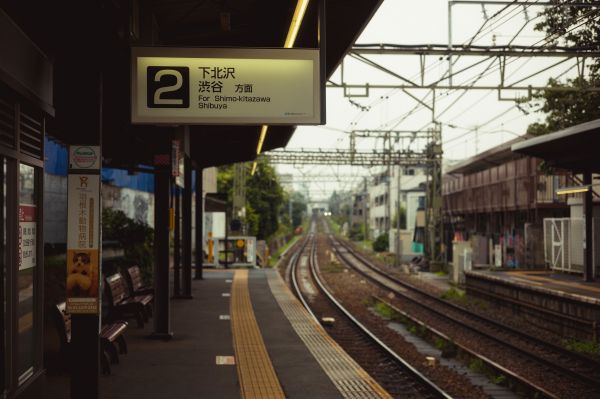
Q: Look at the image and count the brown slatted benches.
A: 3